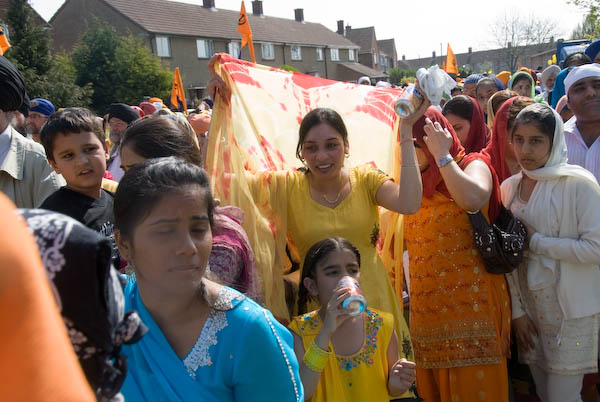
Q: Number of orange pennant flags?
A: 4